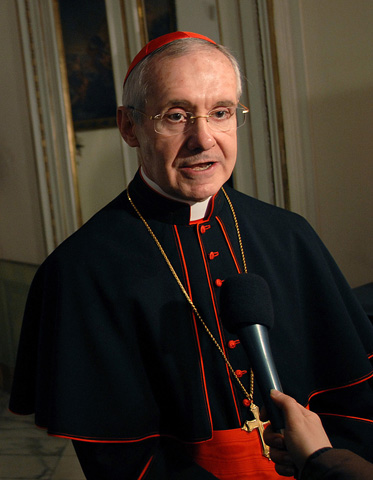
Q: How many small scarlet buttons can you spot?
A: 6